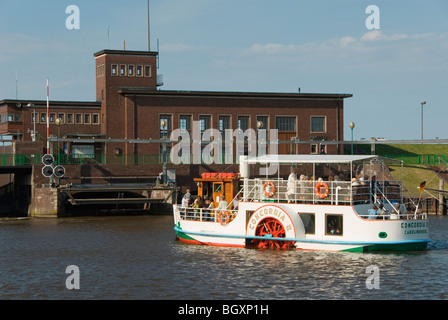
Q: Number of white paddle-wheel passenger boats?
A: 1